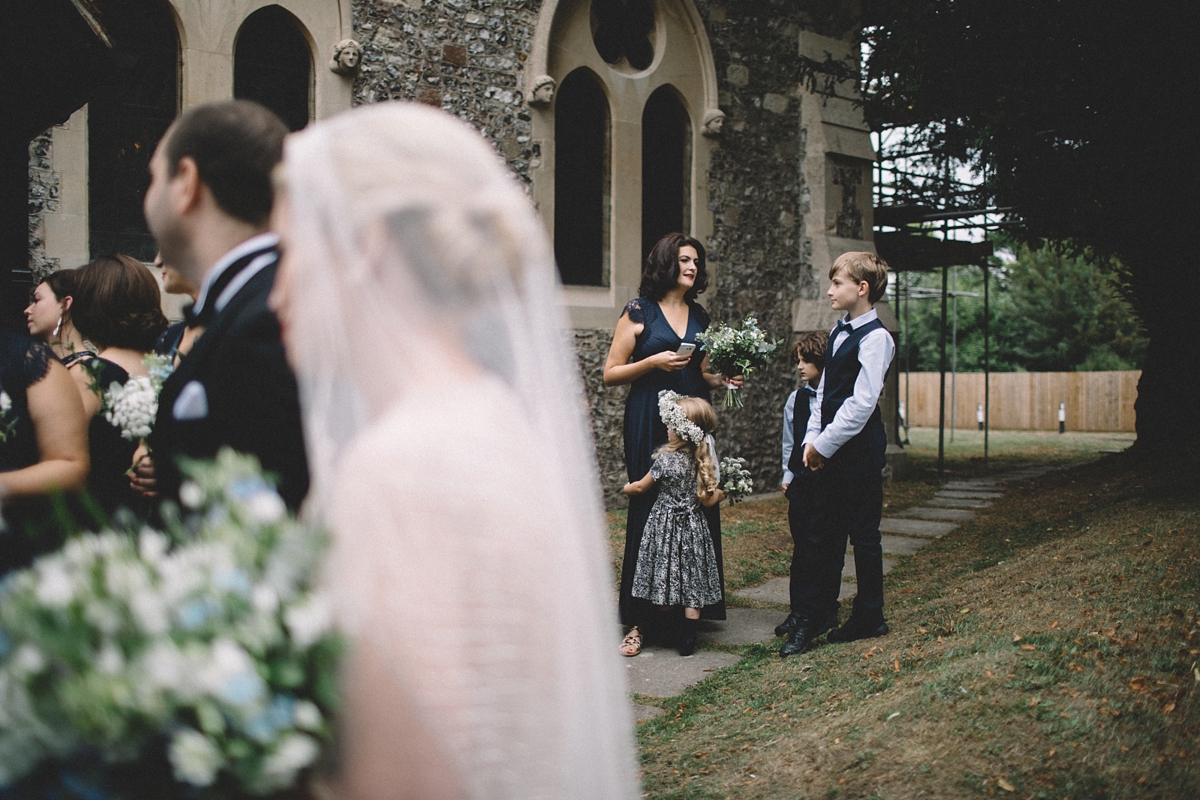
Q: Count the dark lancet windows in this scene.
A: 4